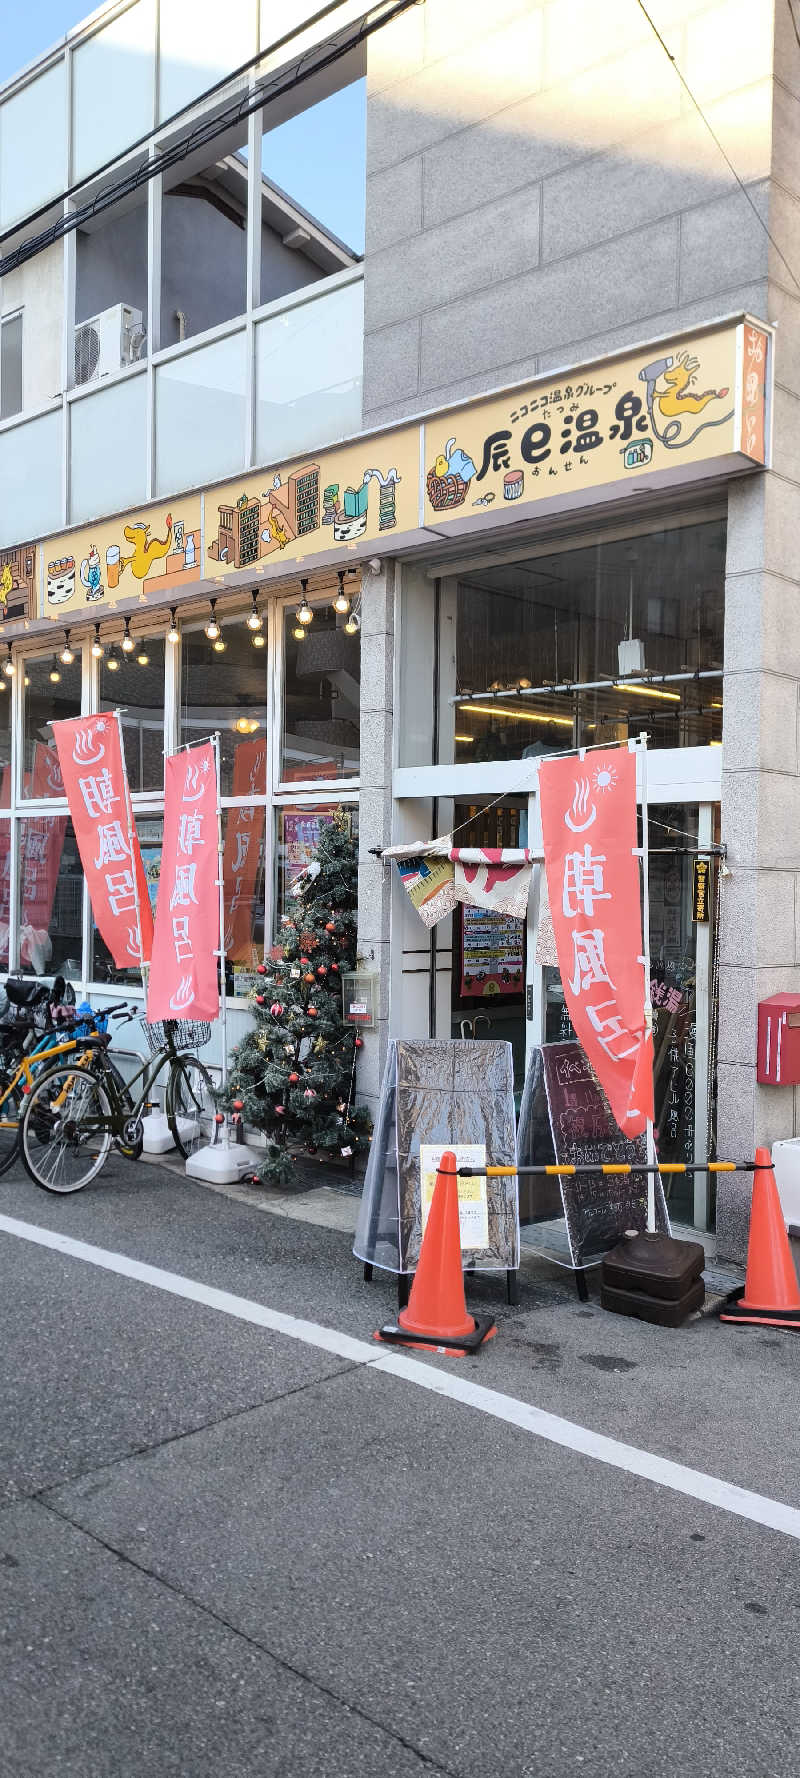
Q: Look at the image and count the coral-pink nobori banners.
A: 3